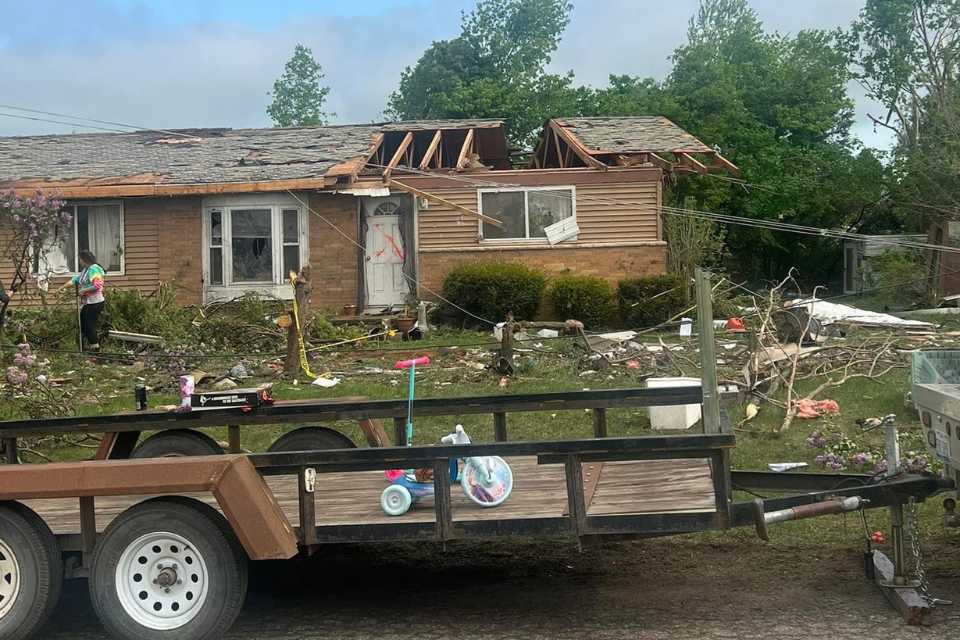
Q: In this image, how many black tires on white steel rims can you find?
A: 2